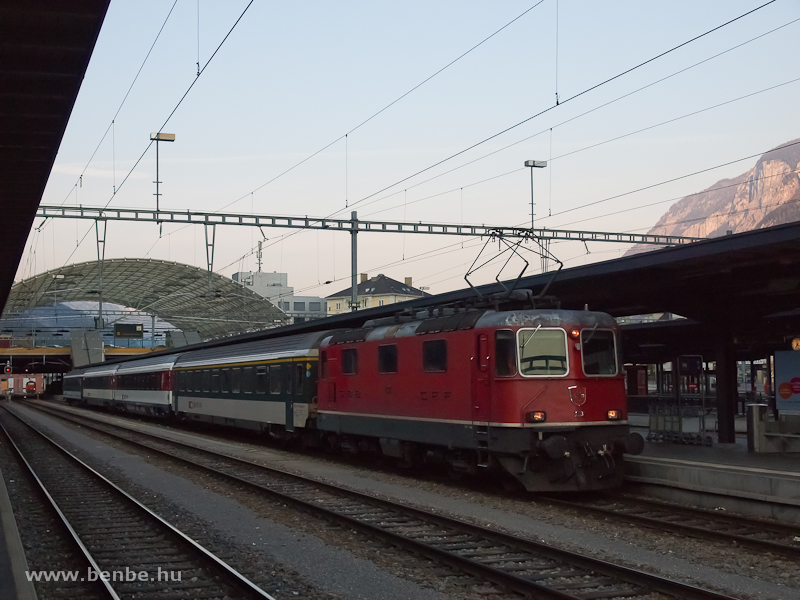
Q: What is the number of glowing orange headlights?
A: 3